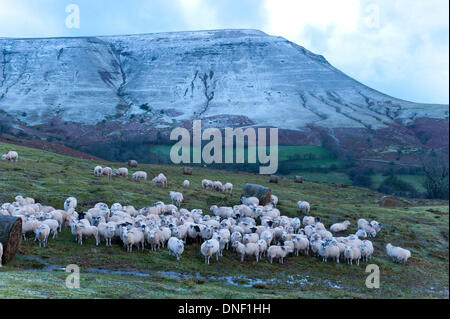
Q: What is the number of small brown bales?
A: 4